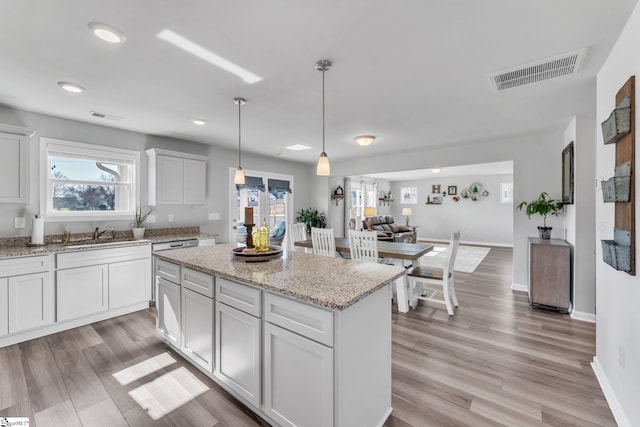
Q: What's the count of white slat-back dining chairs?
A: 4